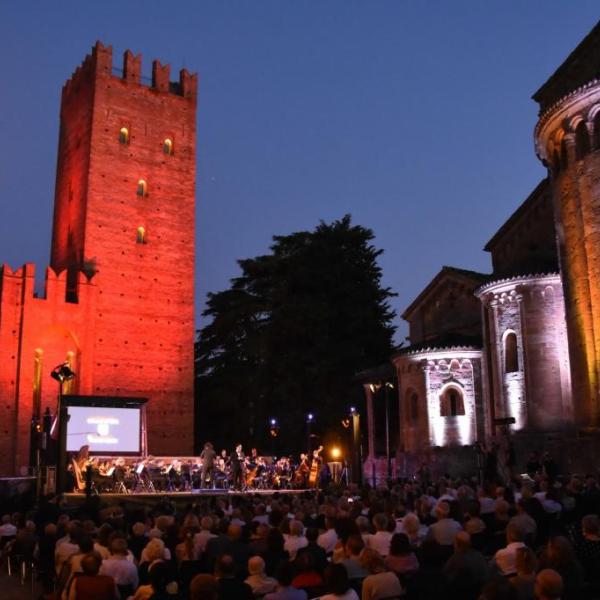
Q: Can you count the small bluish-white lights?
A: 3